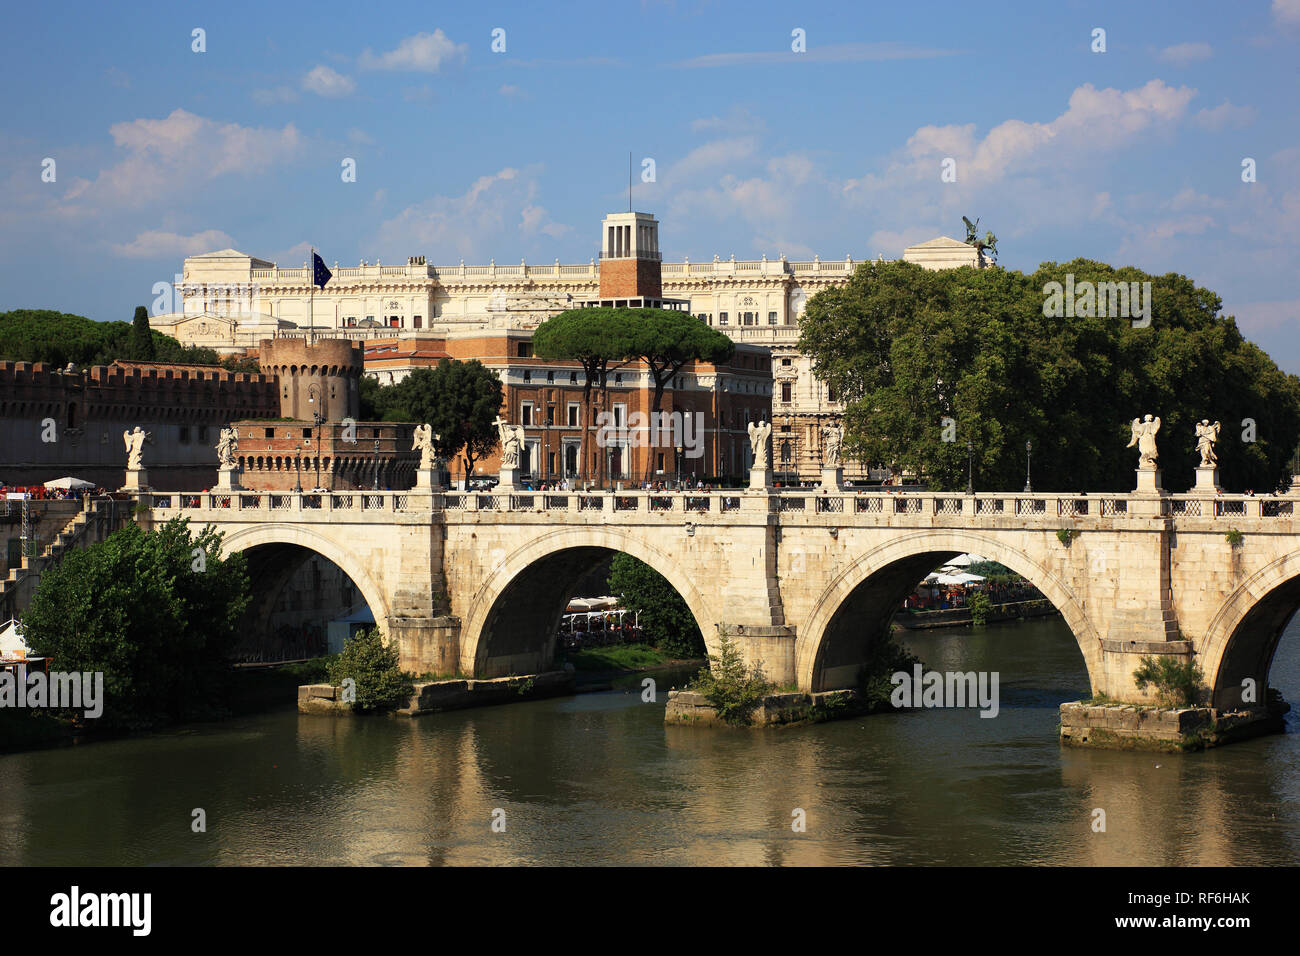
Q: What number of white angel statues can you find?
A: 8